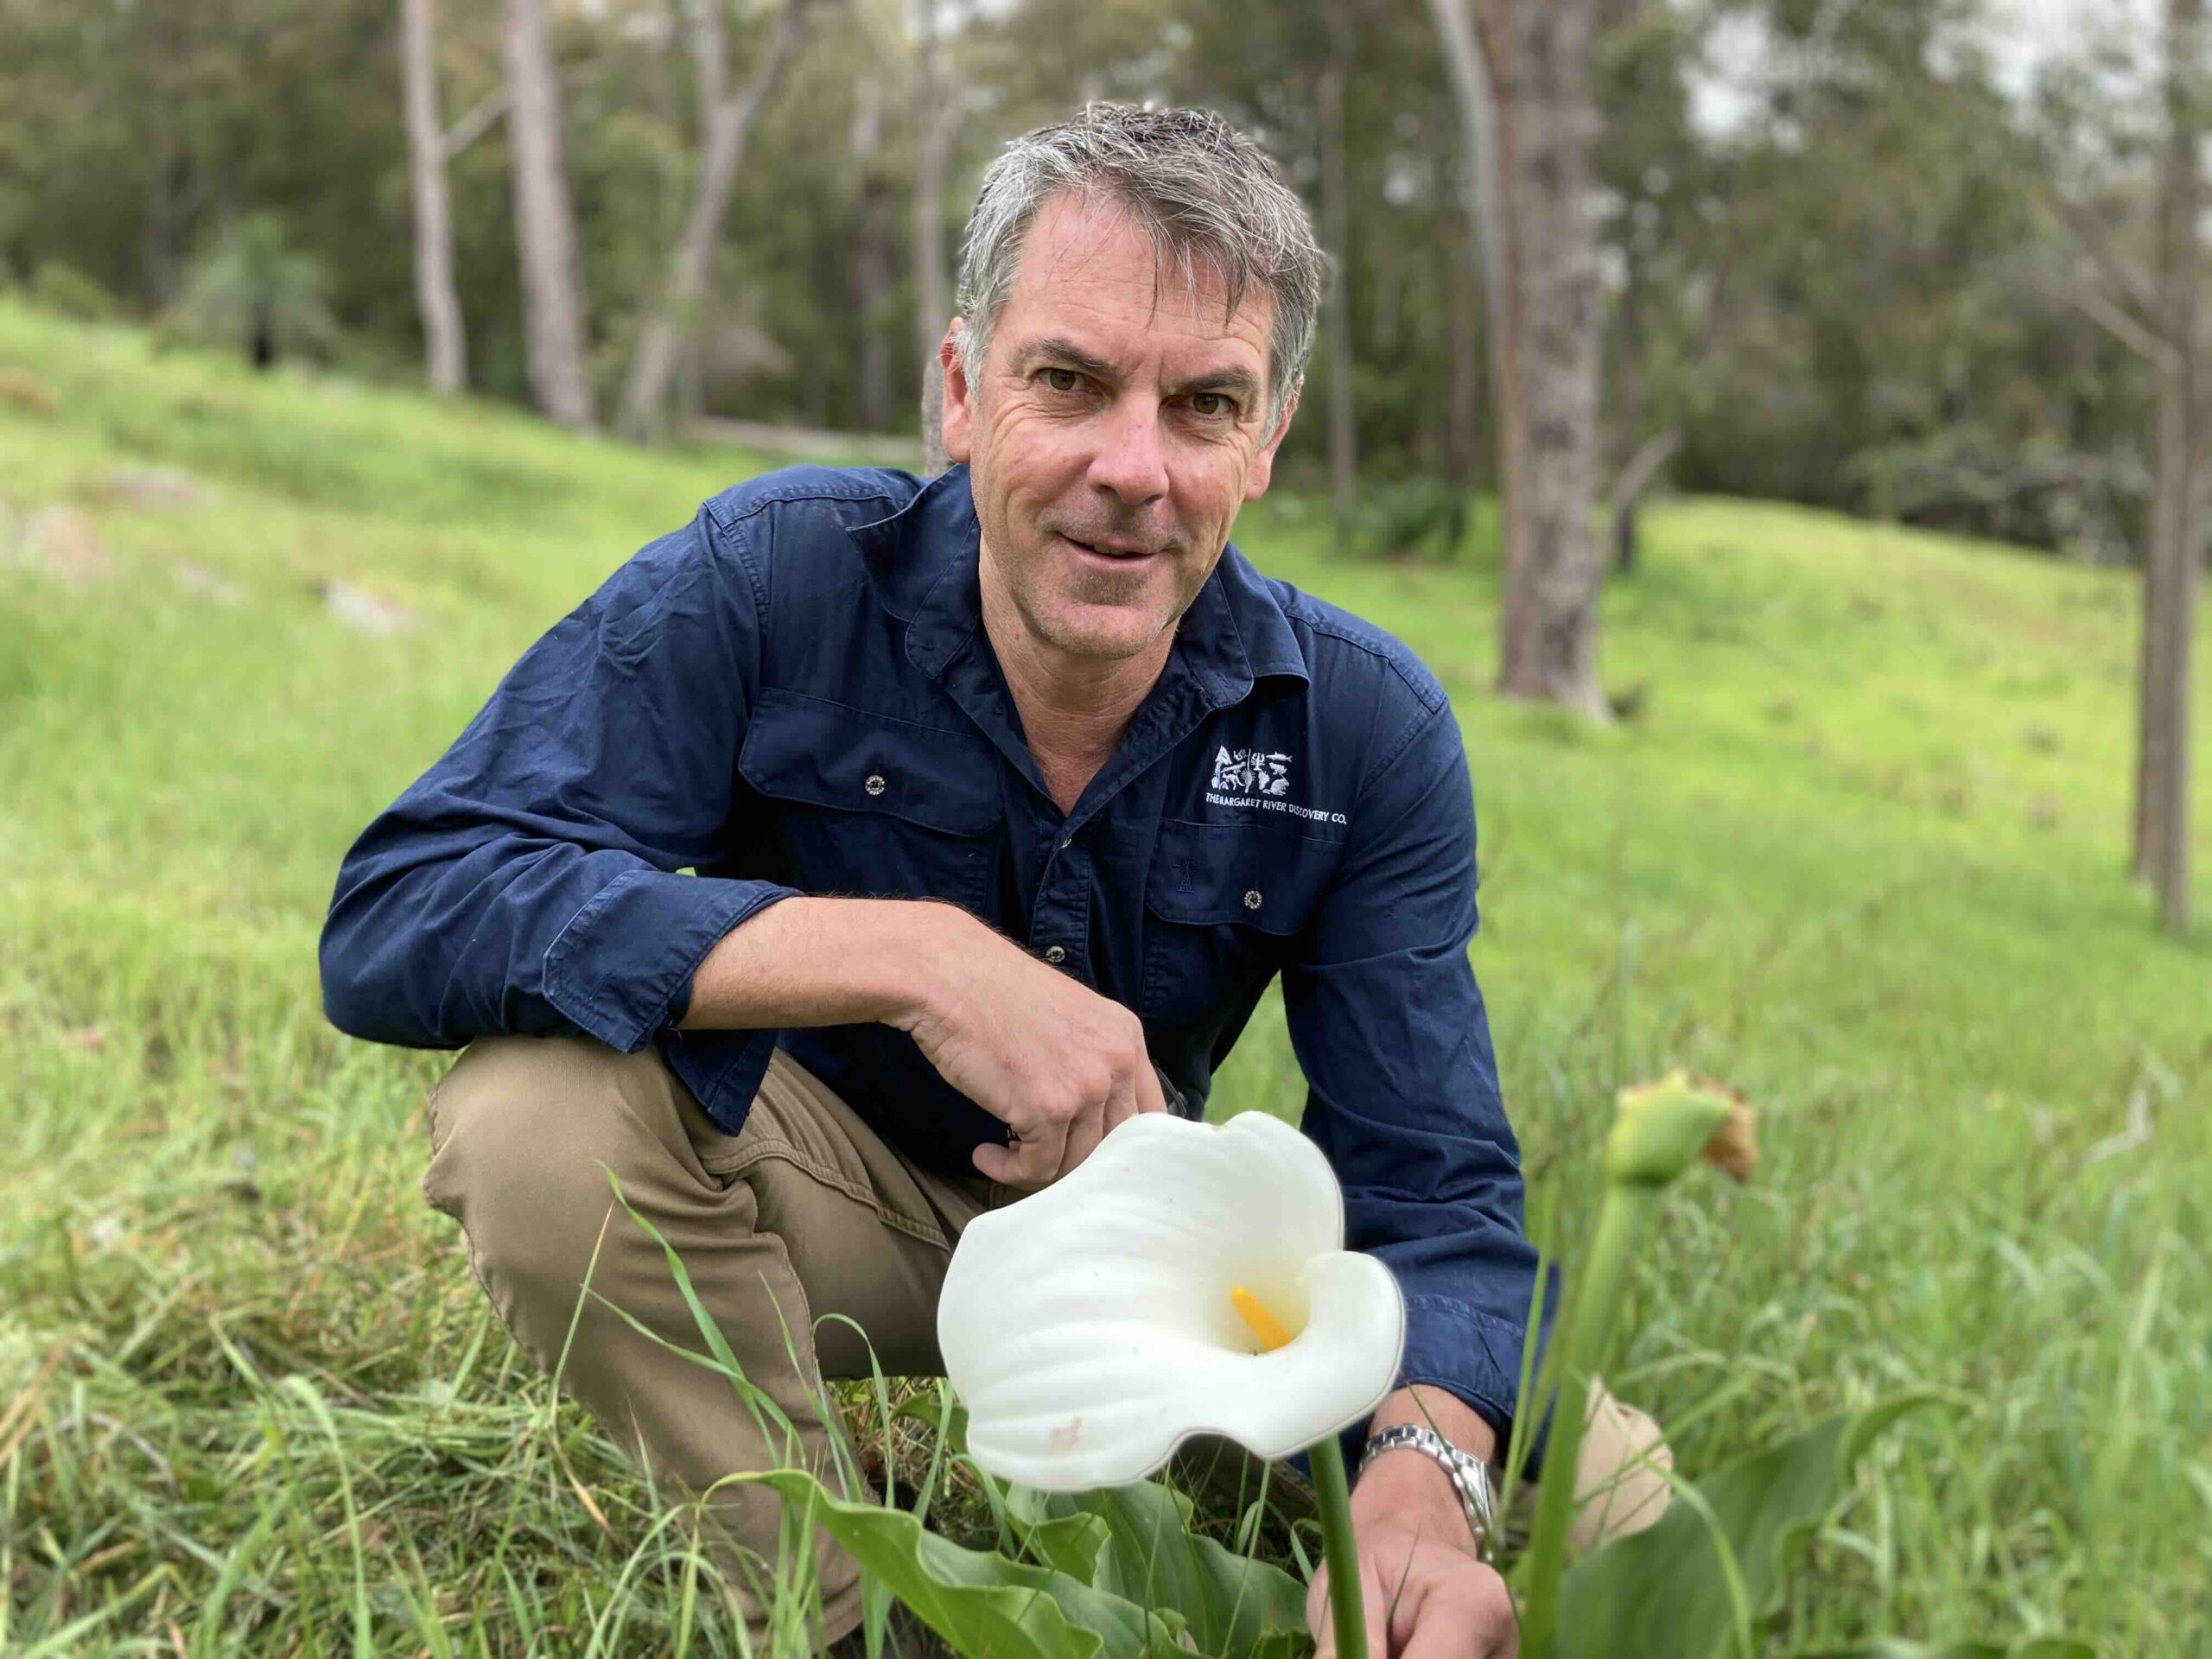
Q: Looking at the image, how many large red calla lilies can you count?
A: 0